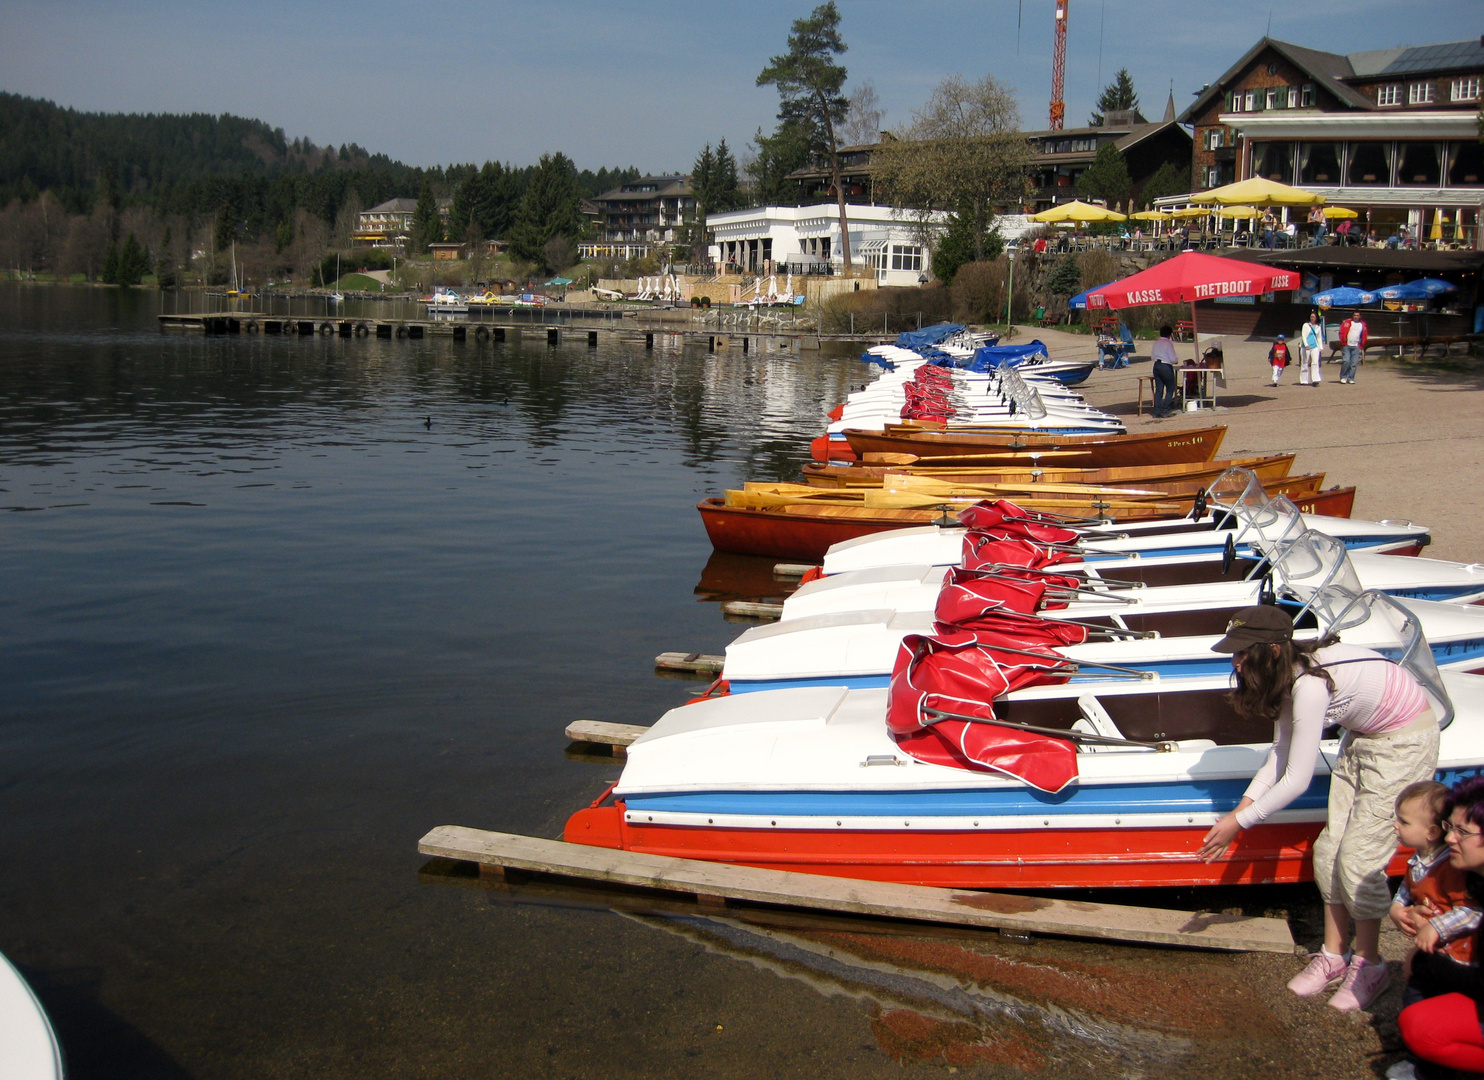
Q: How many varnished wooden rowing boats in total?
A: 4